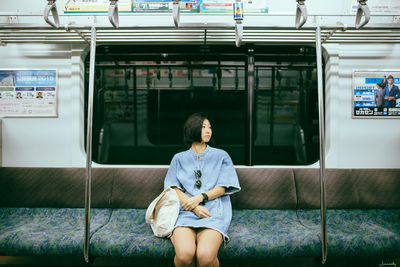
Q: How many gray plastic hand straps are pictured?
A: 6